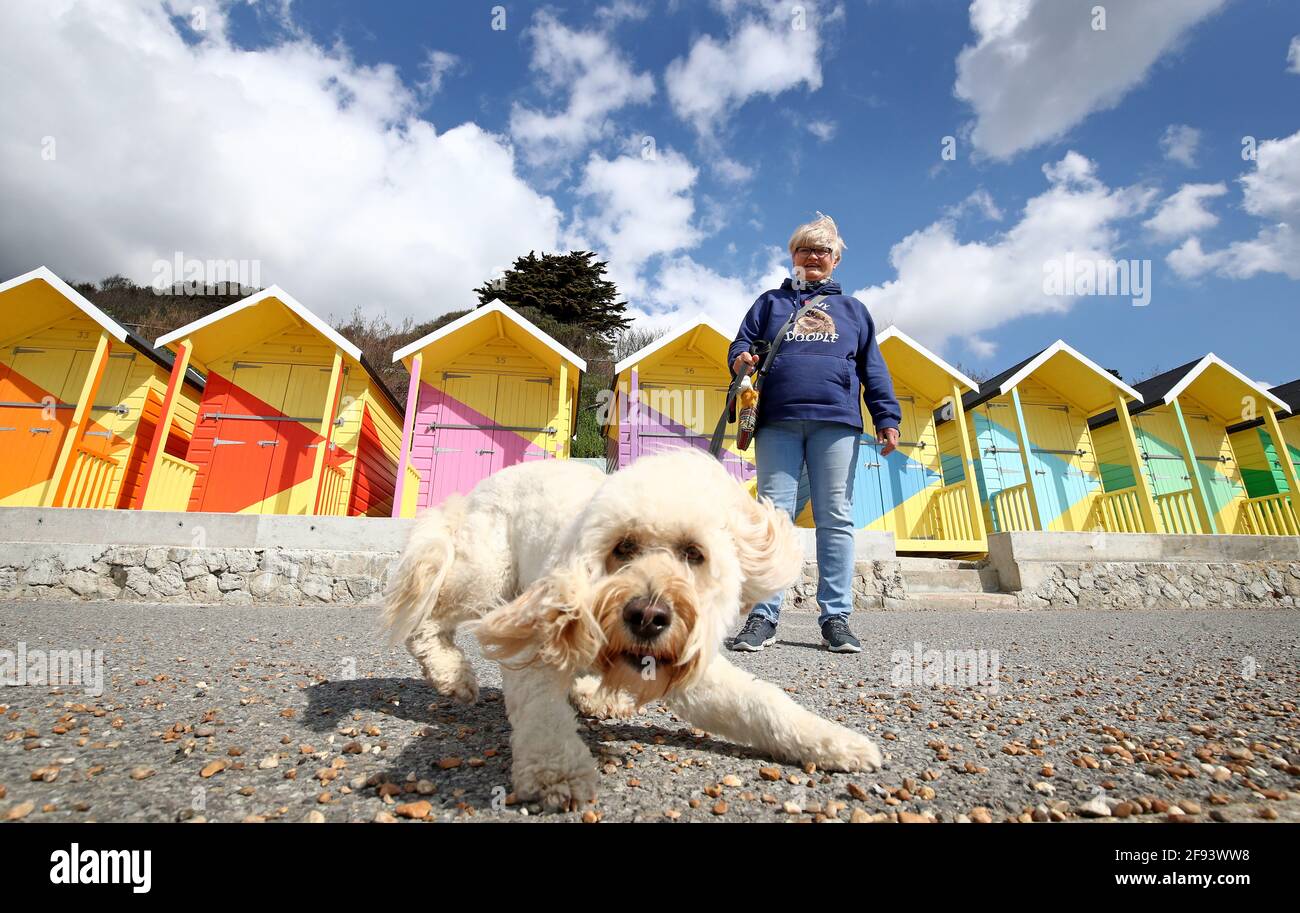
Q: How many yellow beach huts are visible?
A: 8